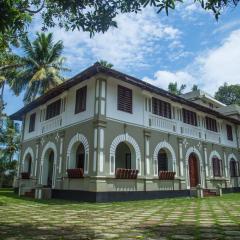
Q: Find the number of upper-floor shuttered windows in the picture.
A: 8